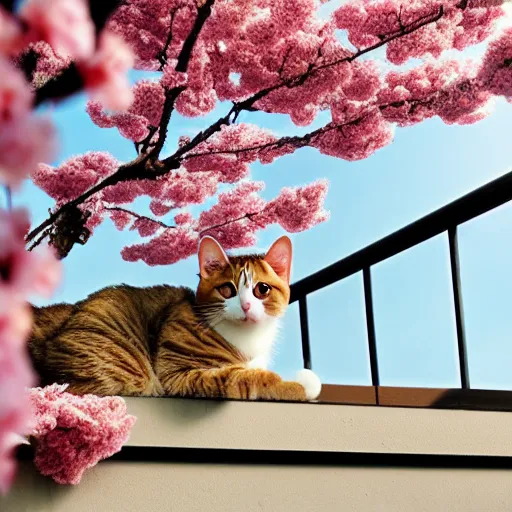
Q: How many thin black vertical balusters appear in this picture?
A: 3